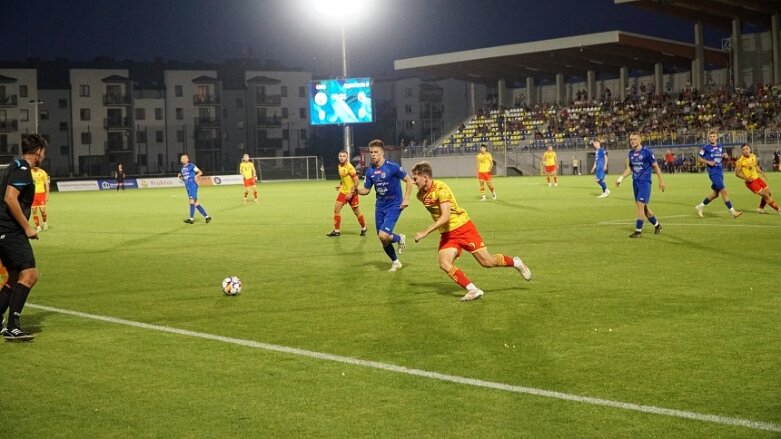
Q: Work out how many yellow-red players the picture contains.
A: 7